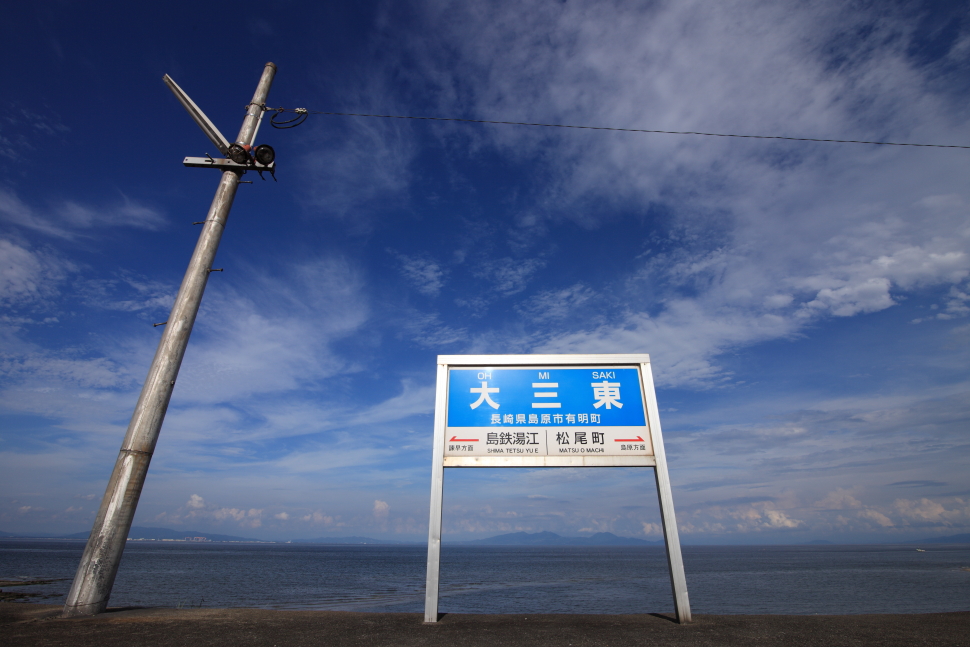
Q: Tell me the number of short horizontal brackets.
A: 4